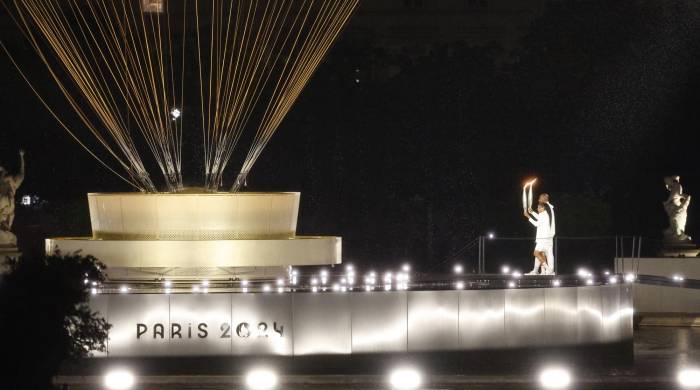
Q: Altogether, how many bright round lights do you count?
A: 5